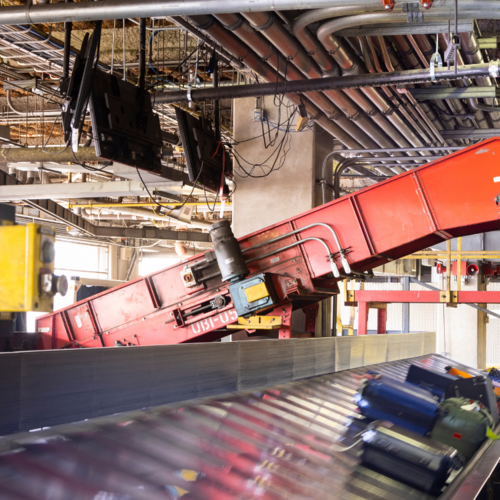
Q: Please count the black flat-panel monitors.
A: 3